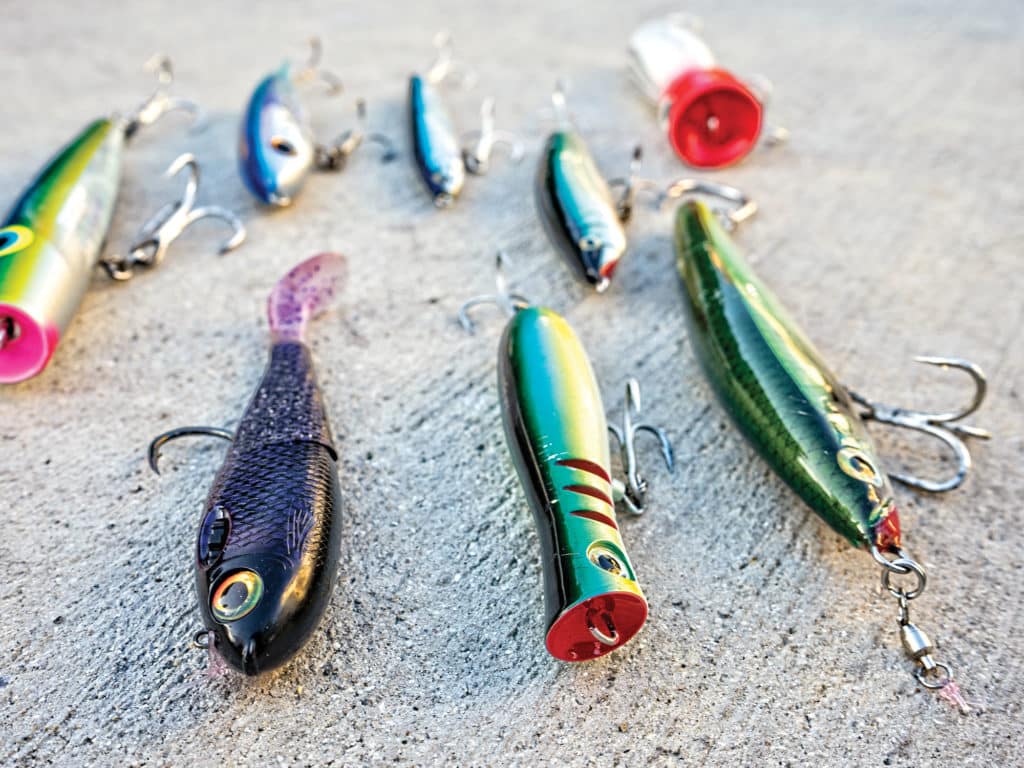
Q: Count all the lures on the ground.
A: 8